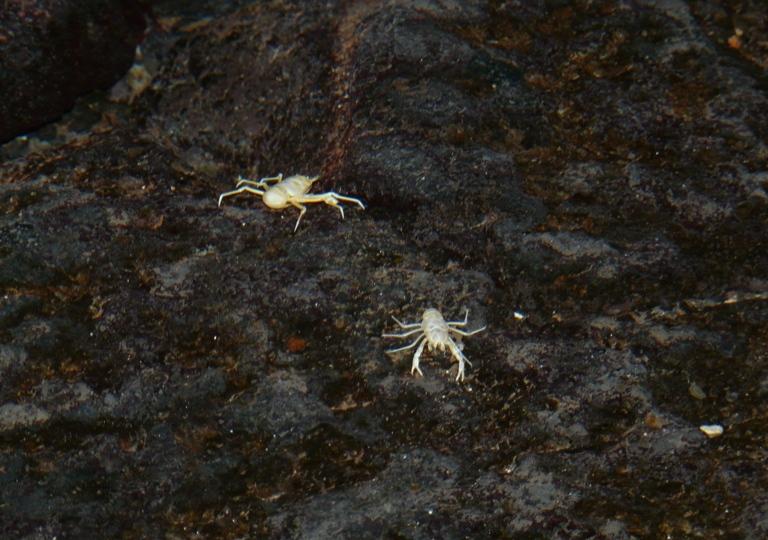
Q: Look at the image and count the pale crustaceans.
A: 2